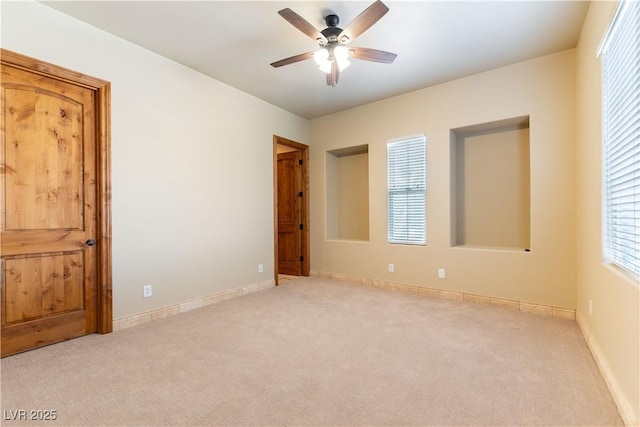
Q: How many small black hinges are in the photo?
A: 4